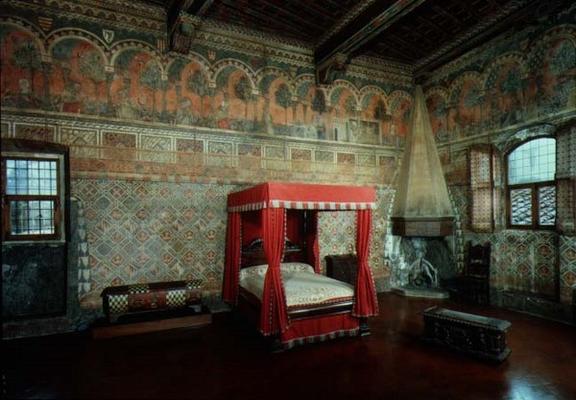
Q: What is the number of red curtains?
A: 4